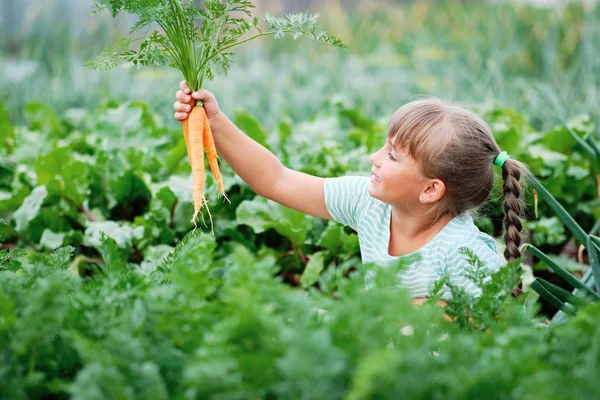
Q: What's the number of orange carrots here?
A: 3